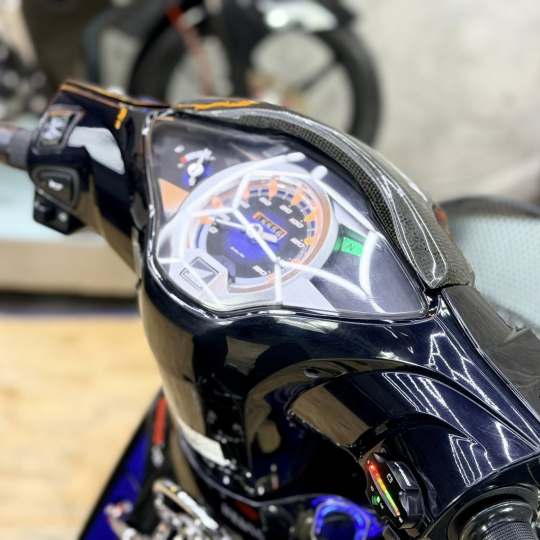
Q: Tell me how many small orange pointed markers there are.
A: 9